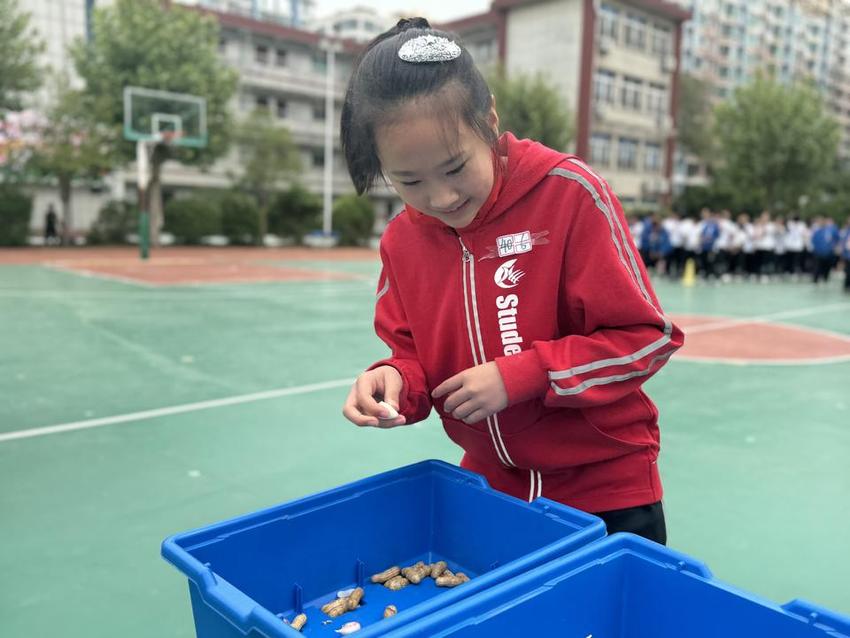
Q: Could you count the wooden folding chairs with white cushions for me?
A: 0